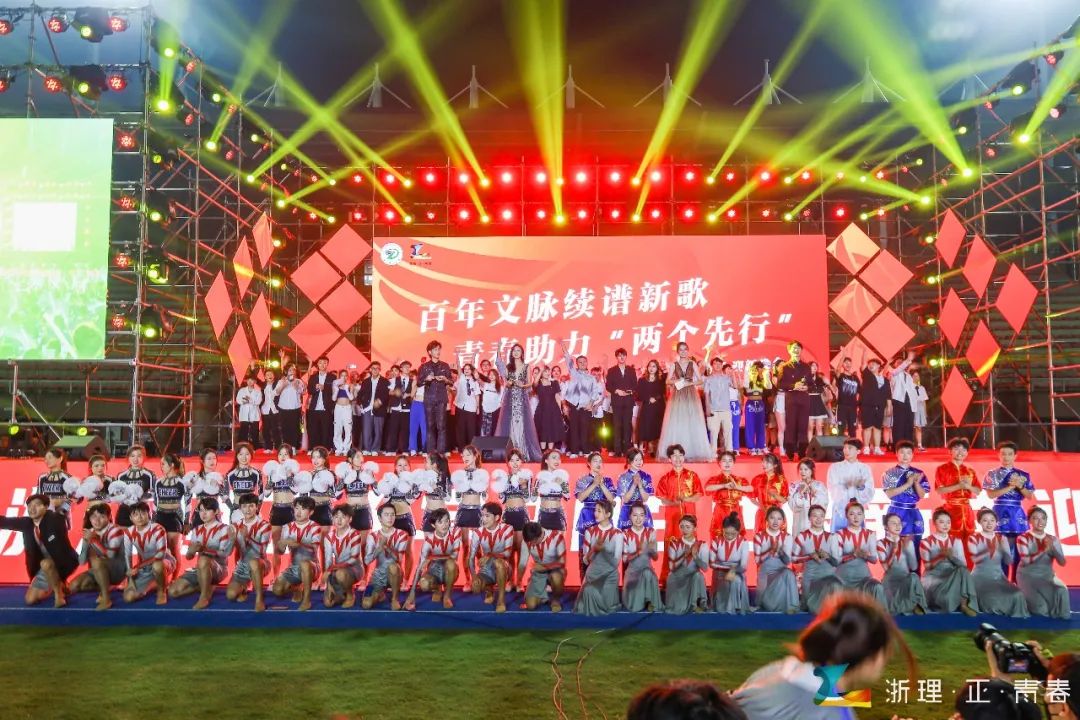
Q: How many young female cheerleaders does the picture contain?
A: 14